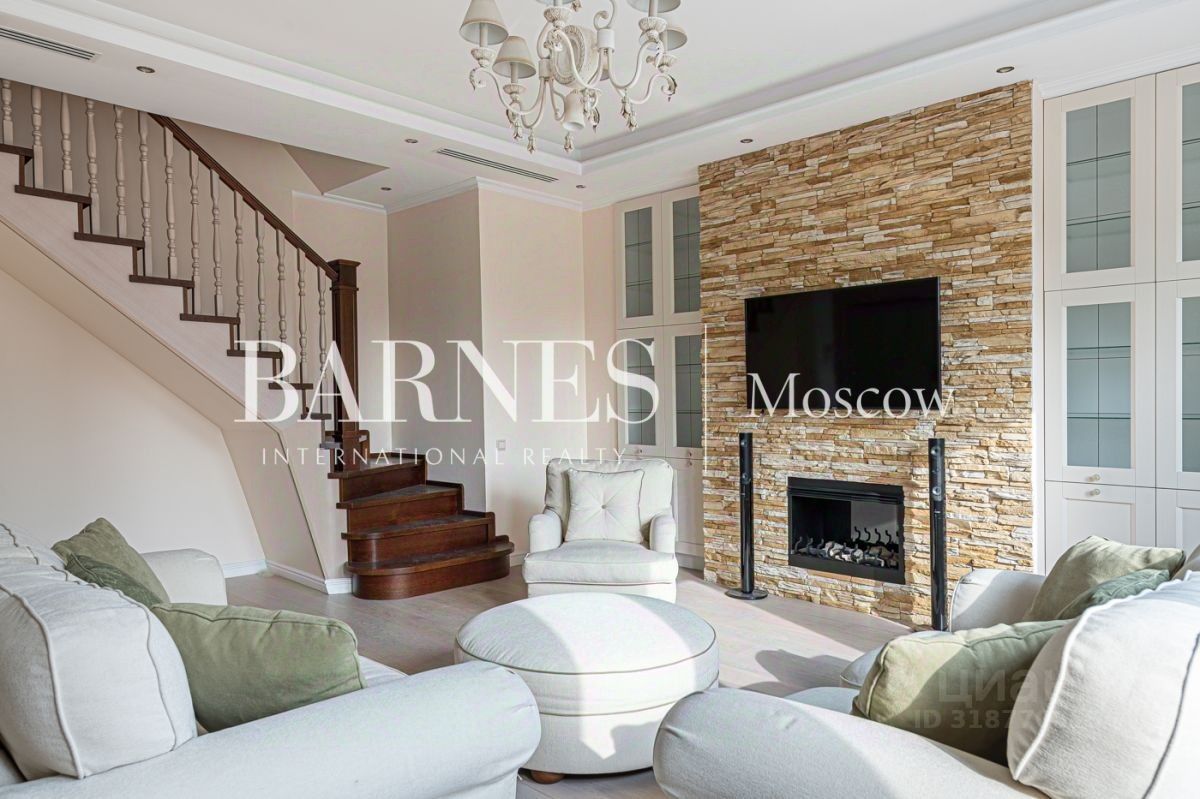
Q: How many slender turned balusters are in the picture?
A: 14